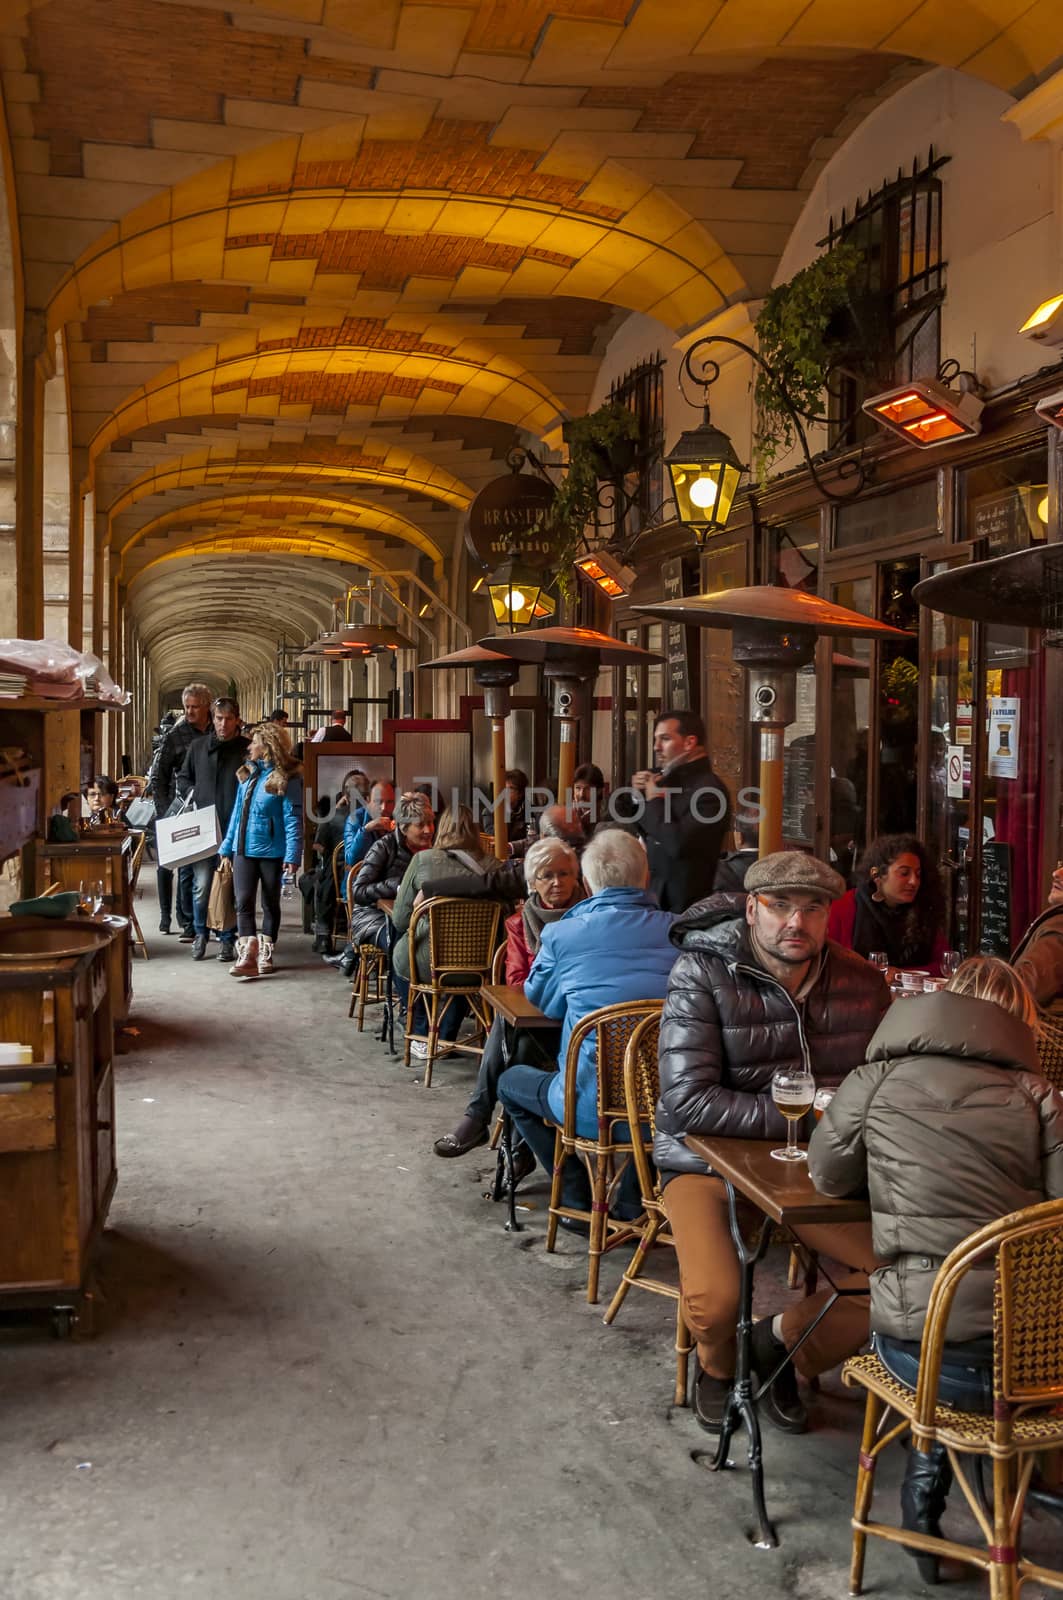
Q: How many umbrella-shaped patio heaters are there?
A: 4